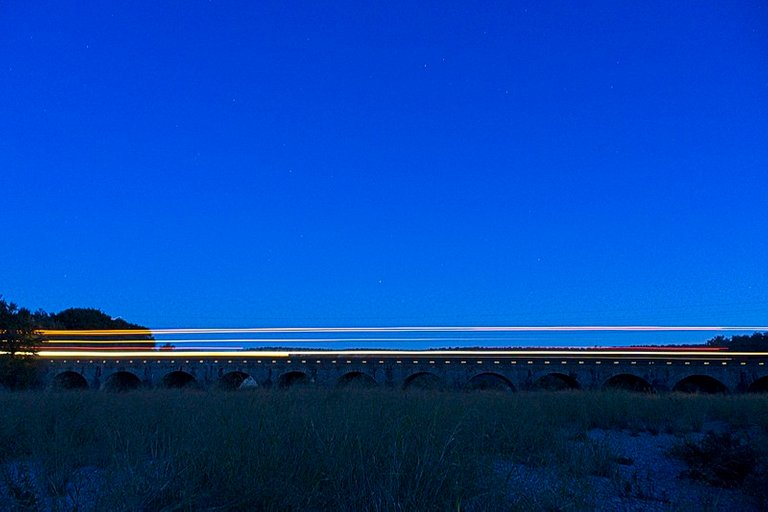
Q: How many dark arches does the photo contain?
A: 12